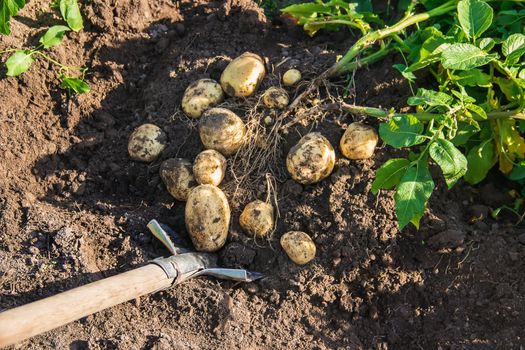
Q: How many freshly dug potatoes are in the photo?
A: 13